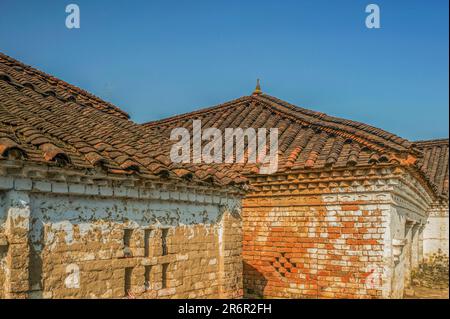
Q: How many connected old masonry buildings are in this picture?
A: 3